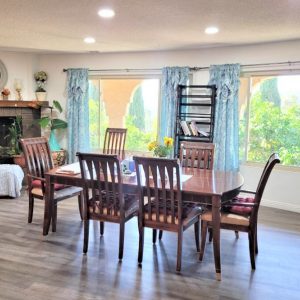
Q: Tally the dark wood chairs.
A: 6